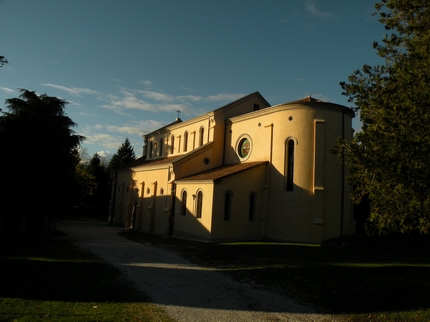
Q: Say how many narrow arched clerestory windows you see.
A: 5